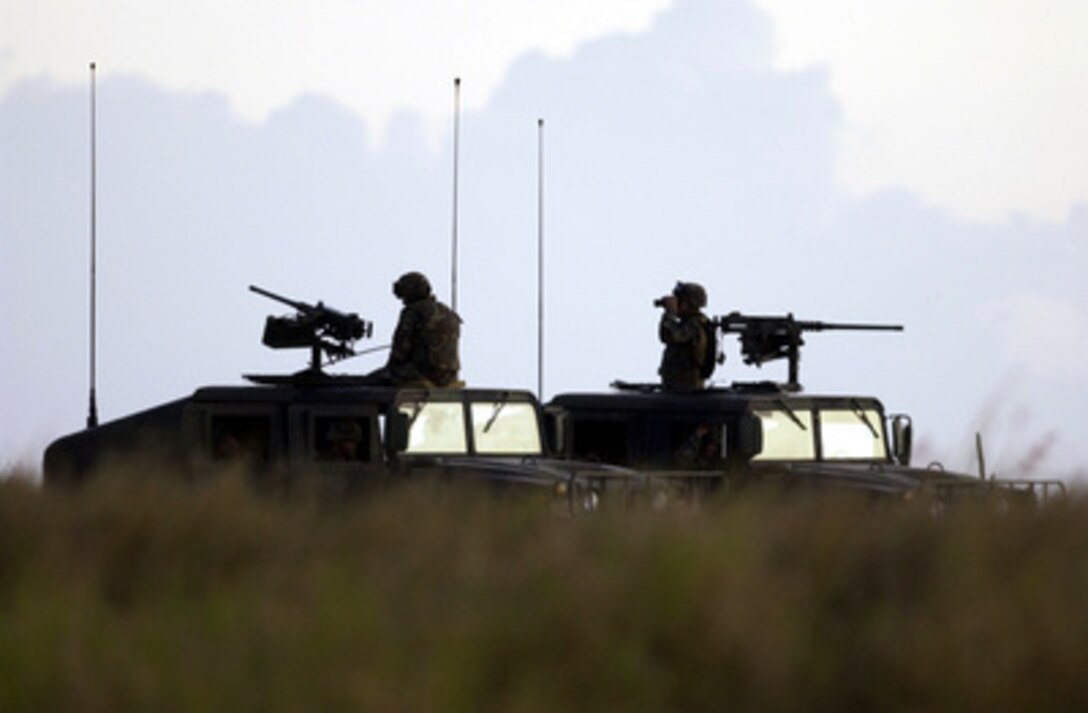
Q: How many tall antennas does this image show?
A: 3